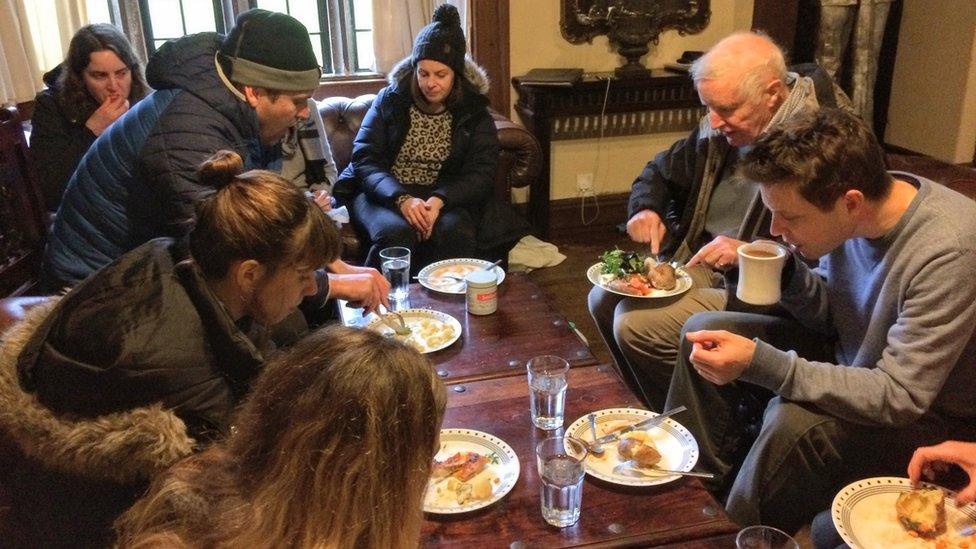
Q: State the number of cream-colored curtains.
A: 2